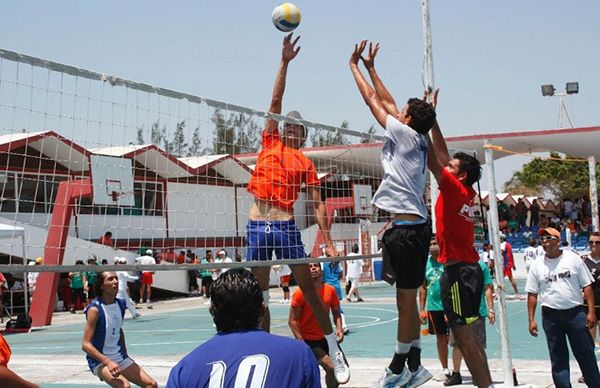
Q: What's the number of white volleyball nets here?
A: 1